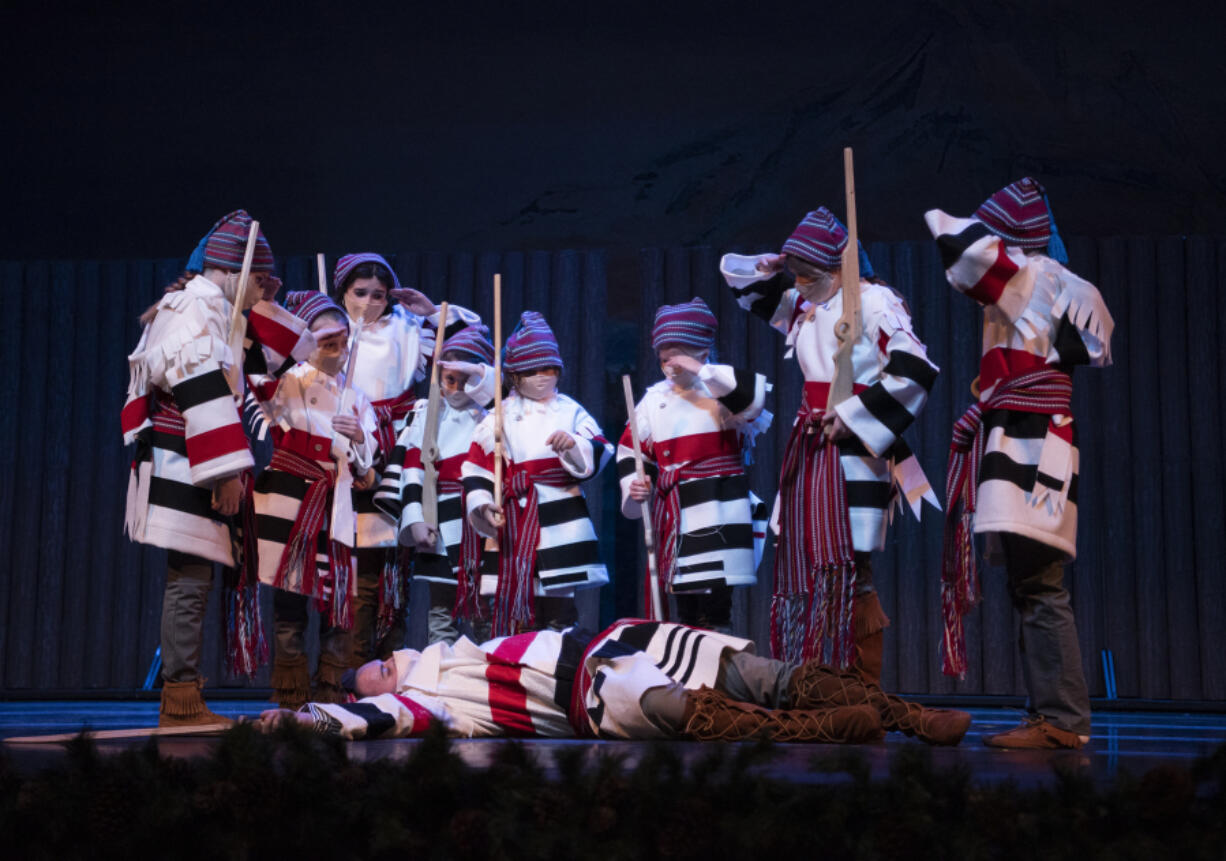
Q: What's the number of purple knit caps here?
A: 8